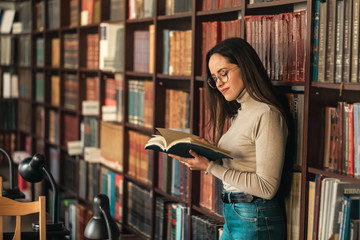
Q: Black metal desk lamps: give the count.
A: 3